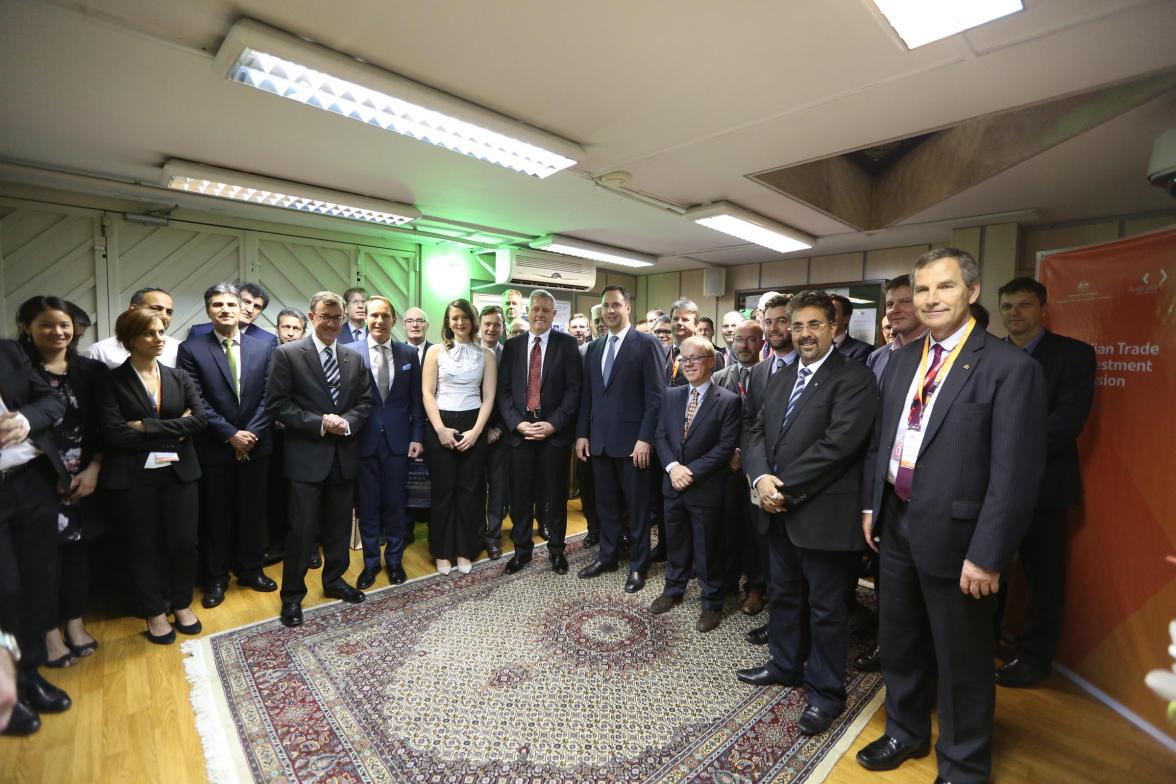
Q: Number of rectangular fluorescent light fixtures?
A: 5